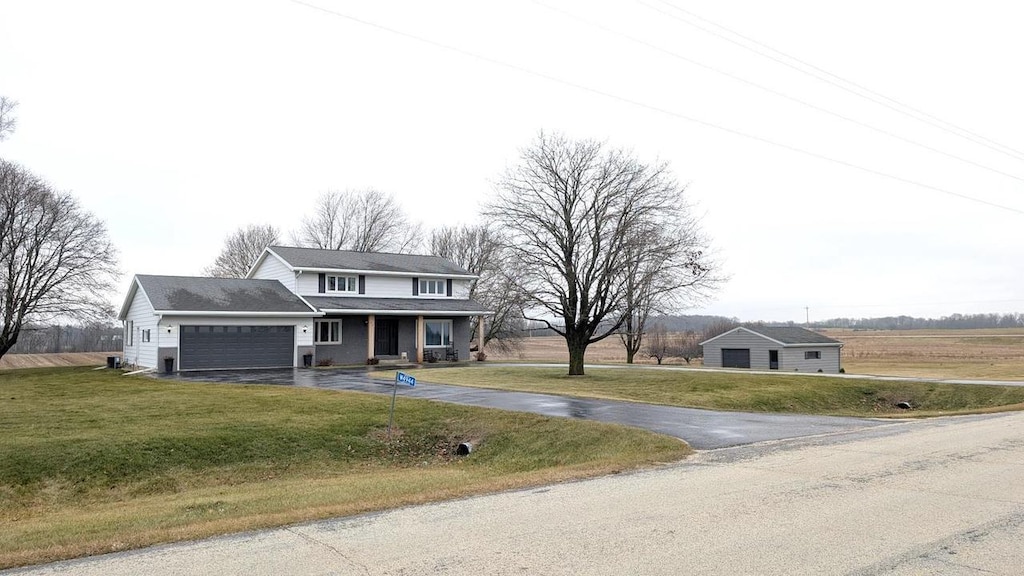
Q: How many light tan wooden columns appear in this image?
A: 3